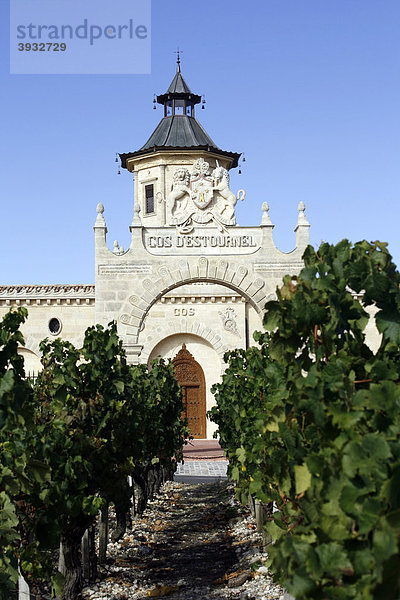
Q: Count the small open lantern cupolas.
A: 1